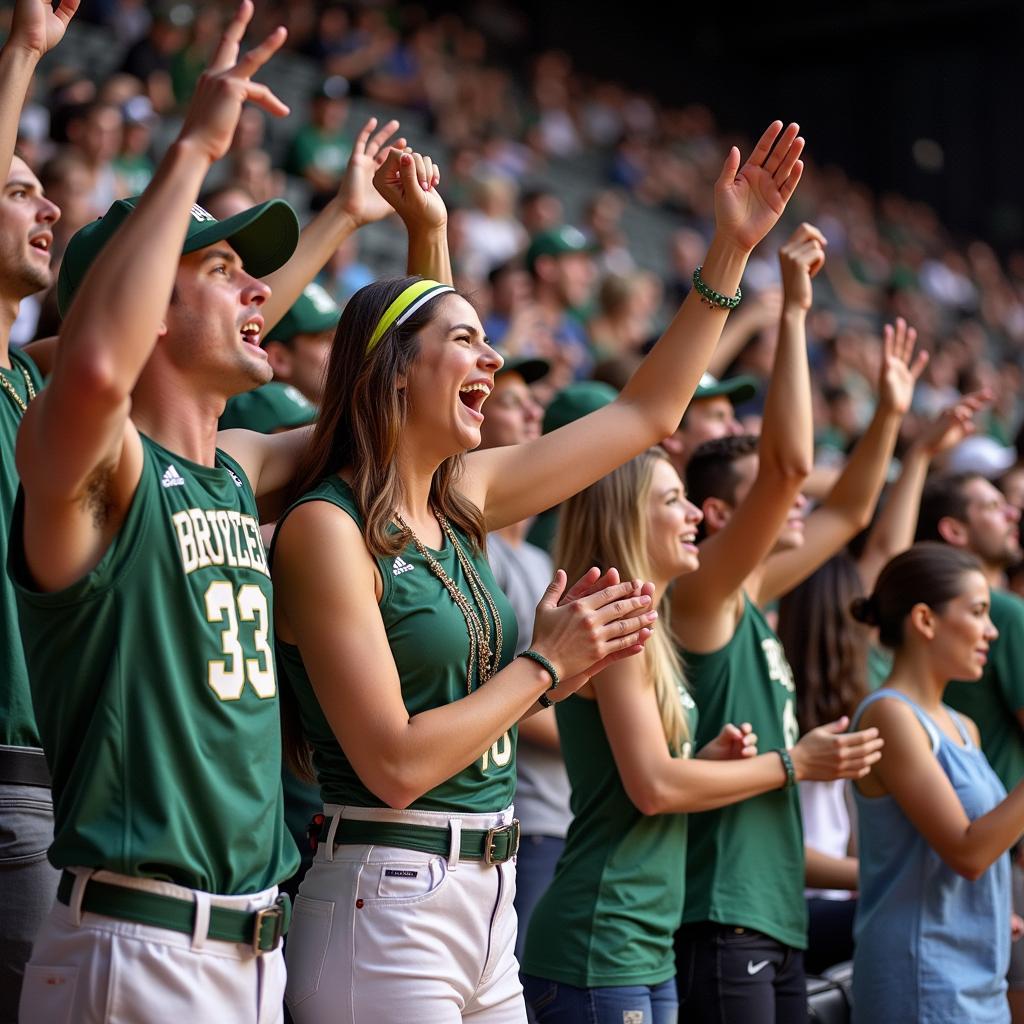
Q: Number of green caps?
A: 7